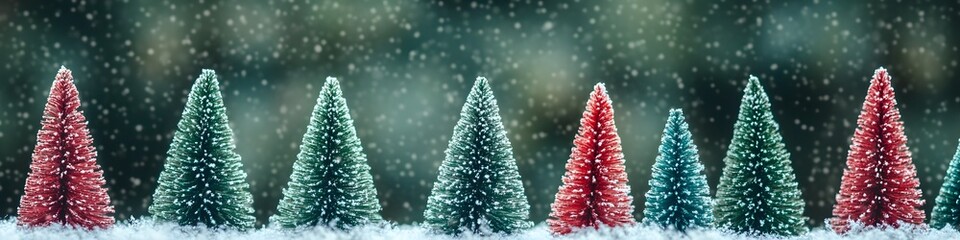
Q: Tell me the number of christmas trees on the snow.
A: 9